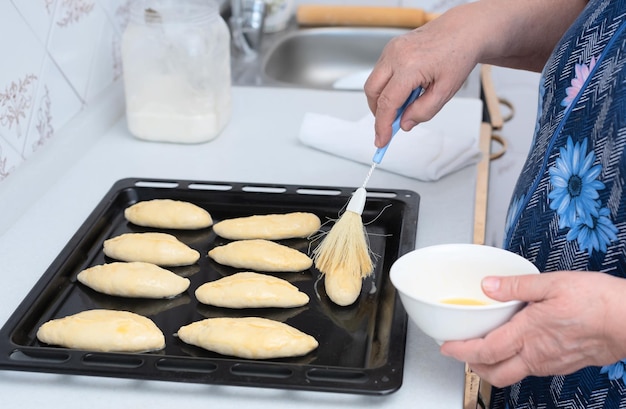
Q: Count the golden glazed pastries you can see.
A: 9